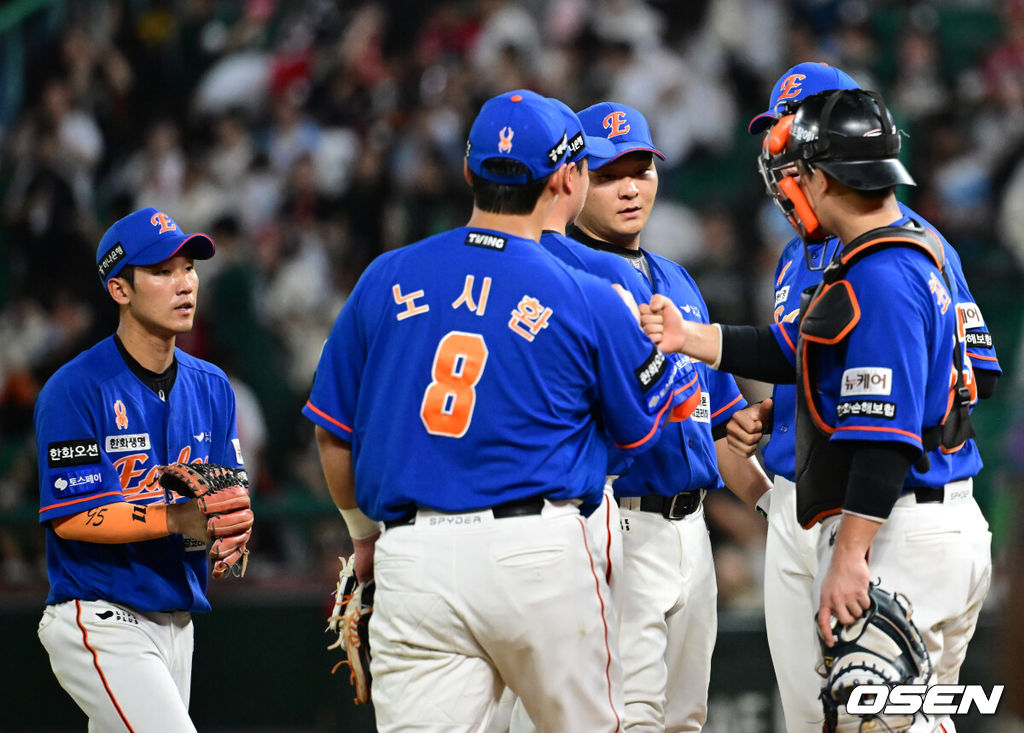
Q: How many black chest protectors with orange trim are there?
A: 1